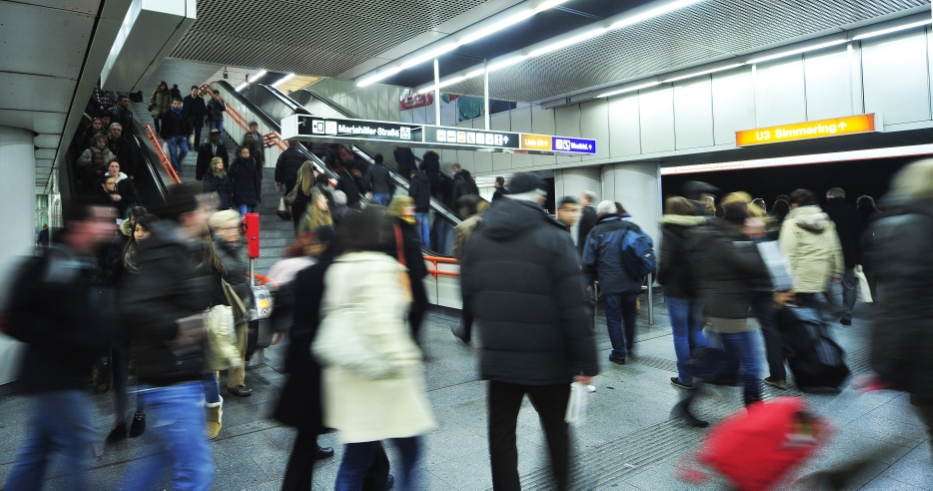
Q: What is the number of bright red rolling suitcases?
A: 1